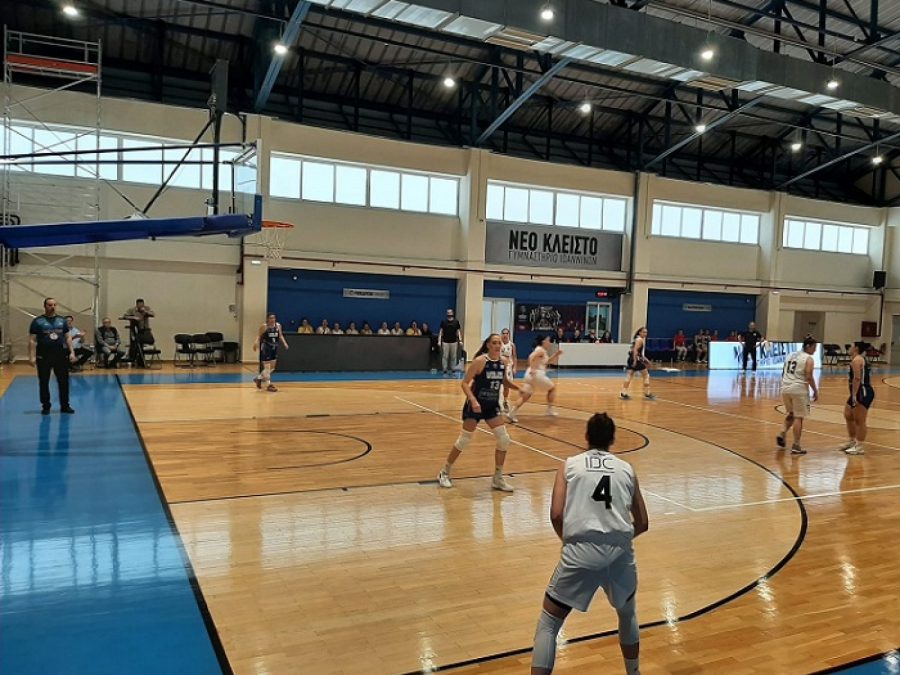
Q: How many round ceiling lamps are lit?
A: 10